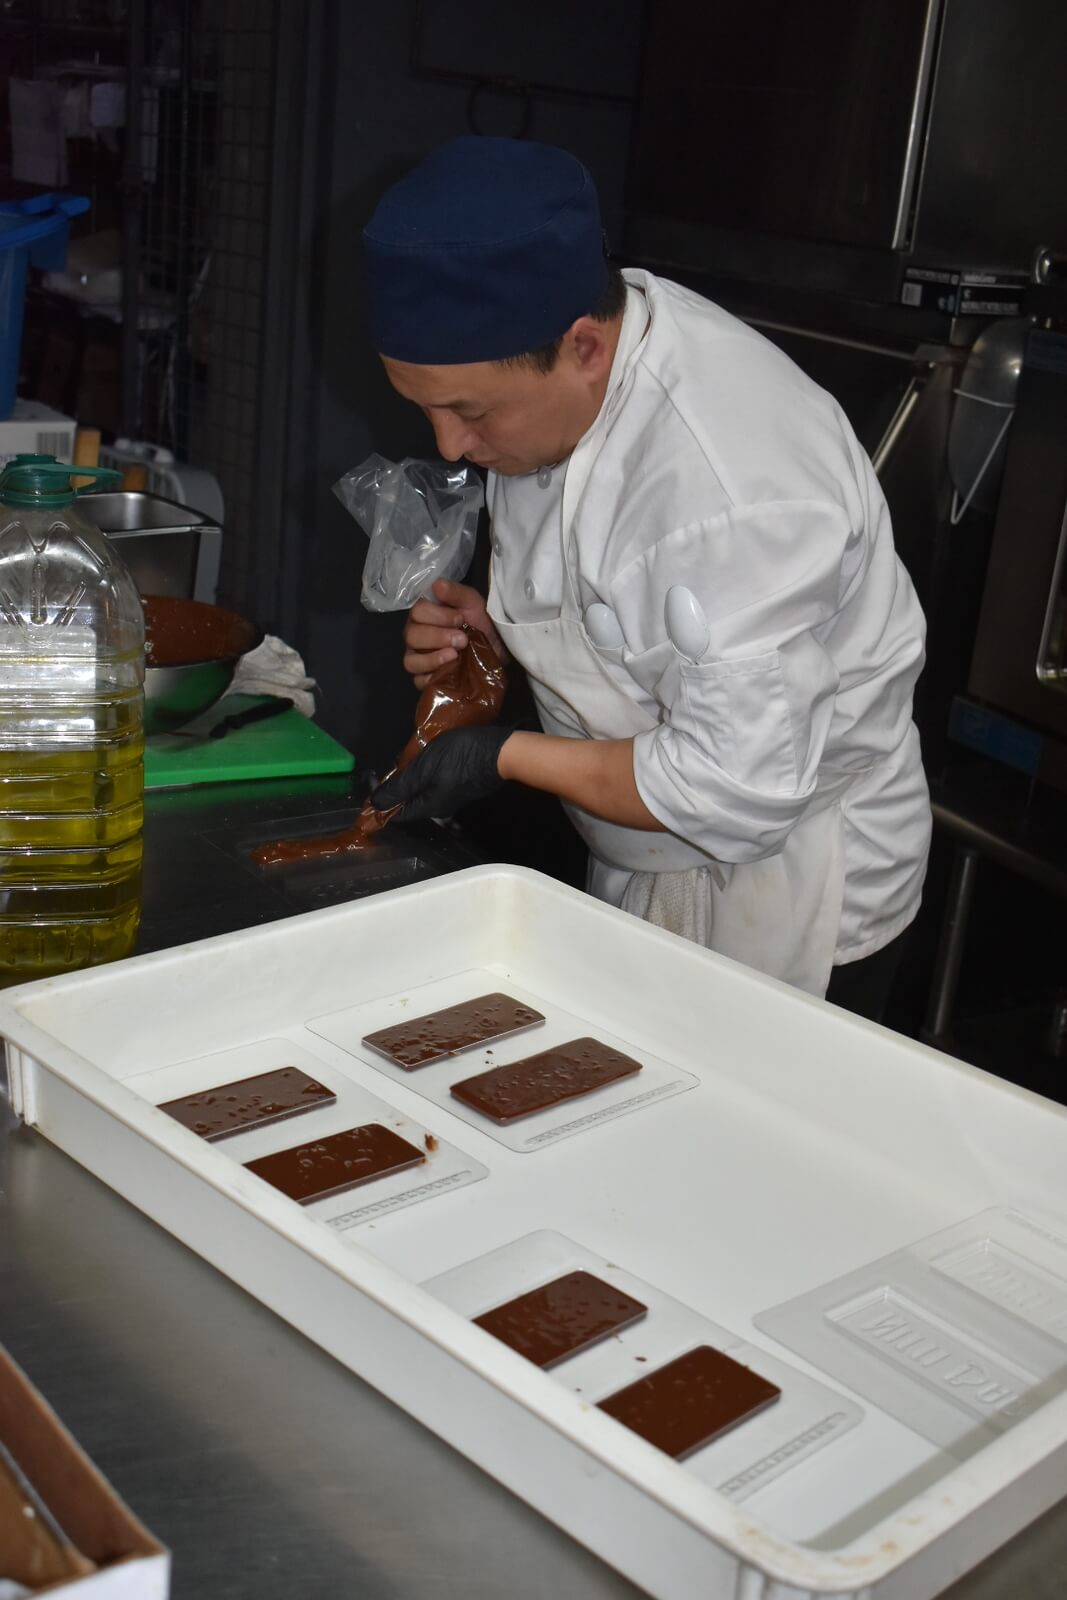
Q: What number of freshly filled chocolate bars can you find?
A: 6